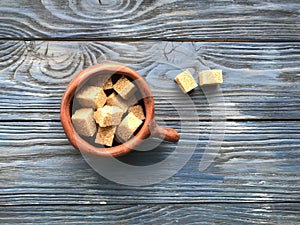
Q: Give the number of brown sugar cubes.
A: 11